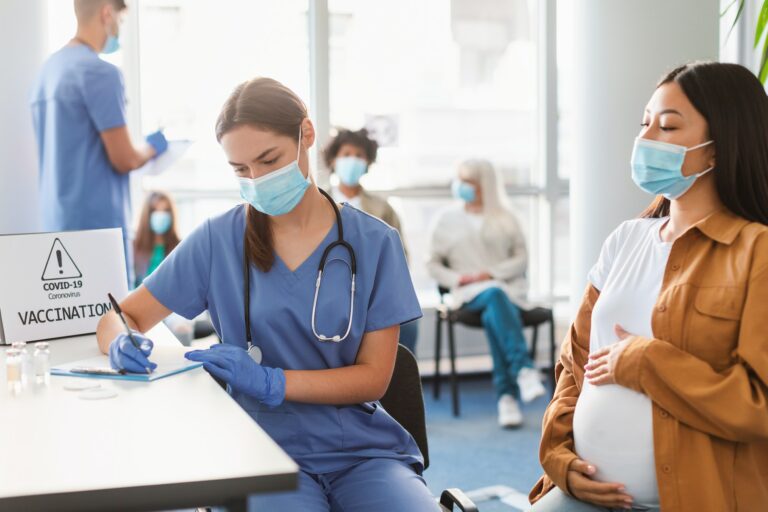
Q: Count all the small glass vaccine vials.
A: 3